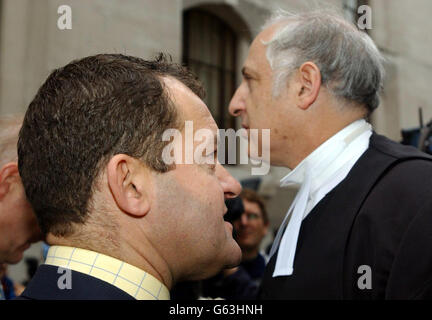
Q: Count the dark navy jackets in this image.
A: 1